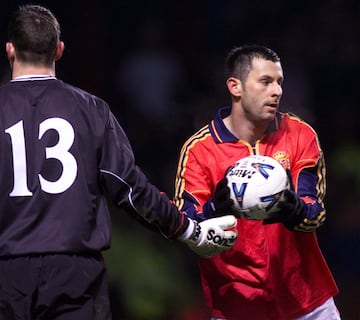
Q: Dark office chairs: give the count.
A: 0